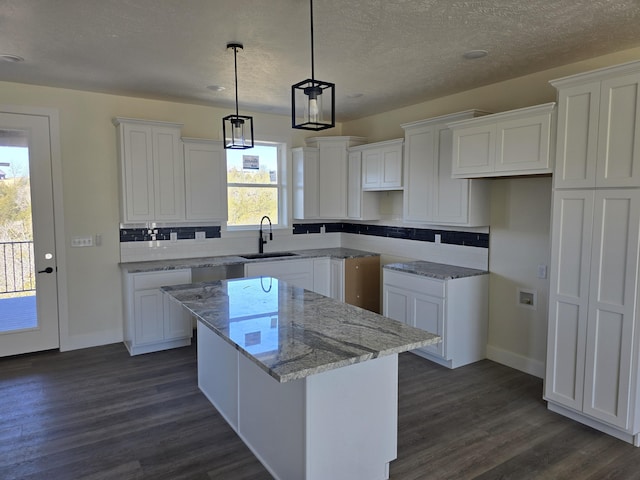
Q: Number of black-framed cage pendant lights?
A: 2